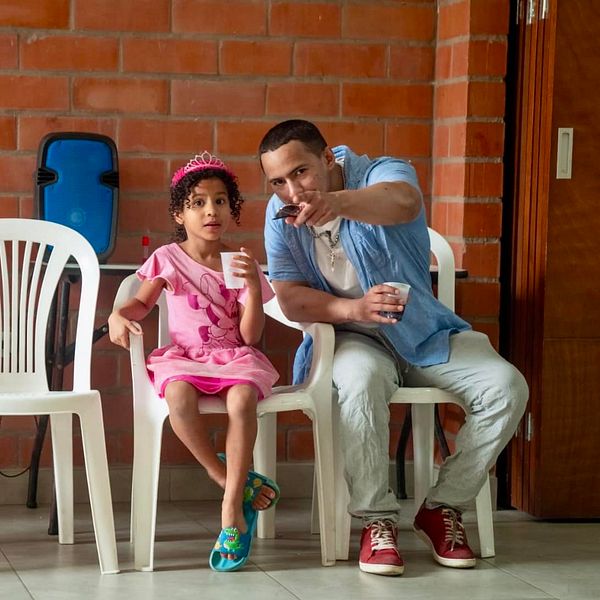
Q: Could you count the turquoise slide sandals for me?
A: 2